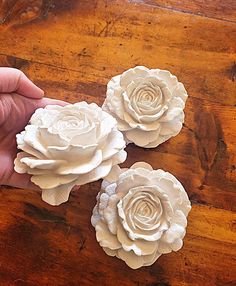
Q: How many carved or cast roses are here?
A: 3